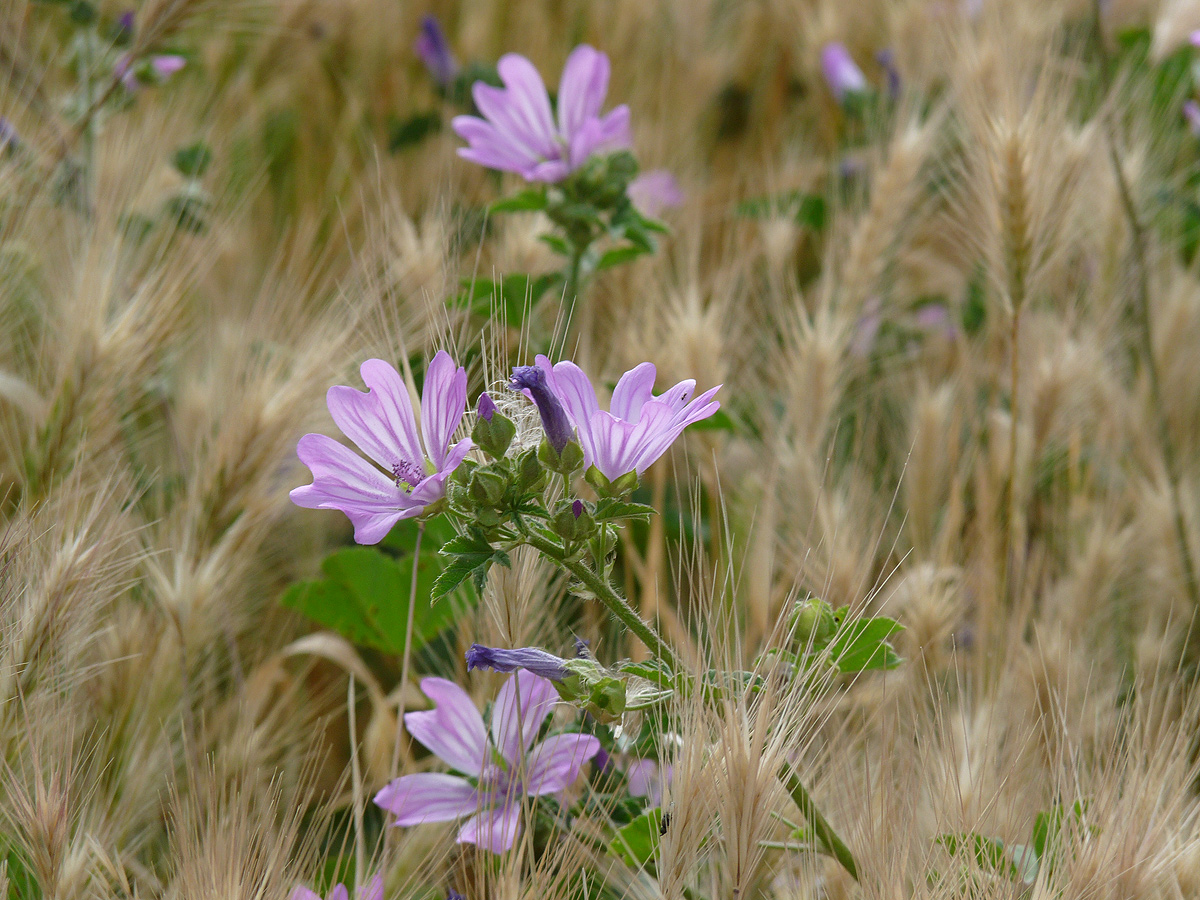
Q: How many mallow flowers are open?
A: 4